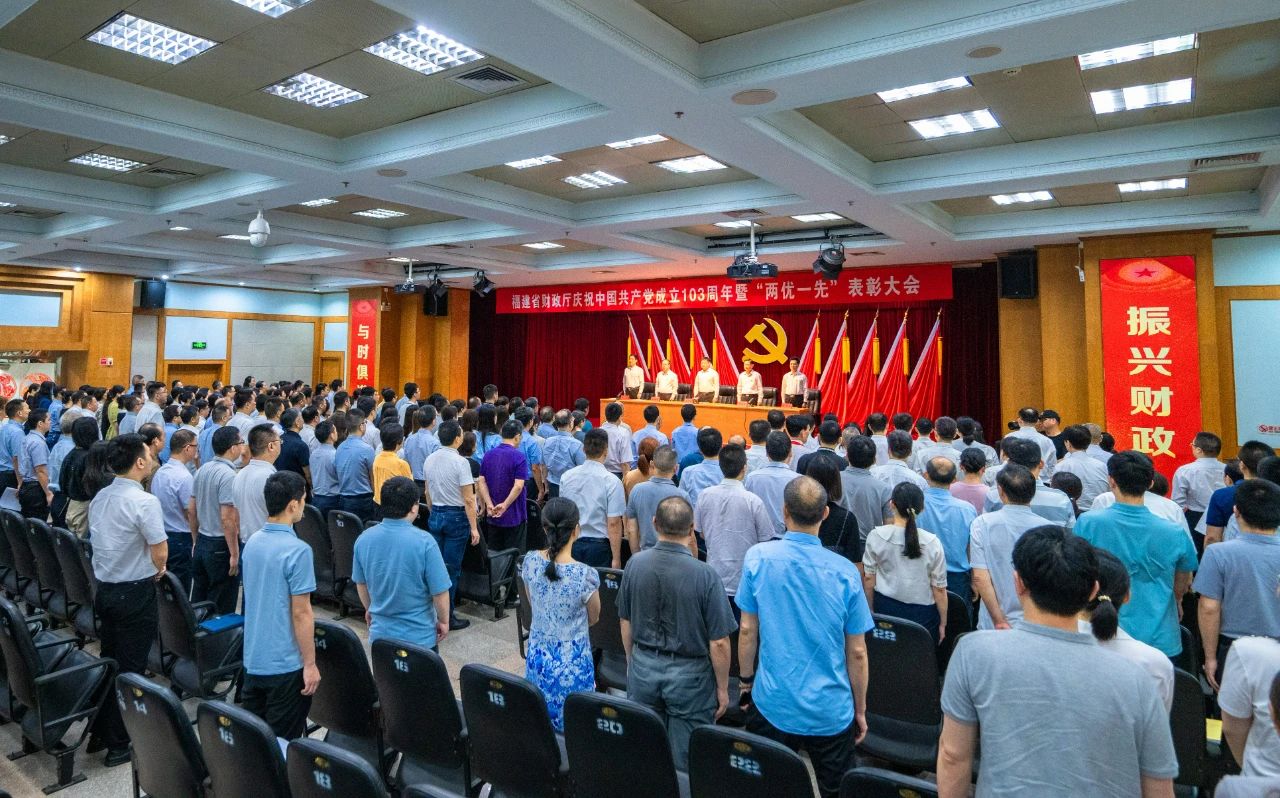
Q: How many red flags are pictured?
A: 10